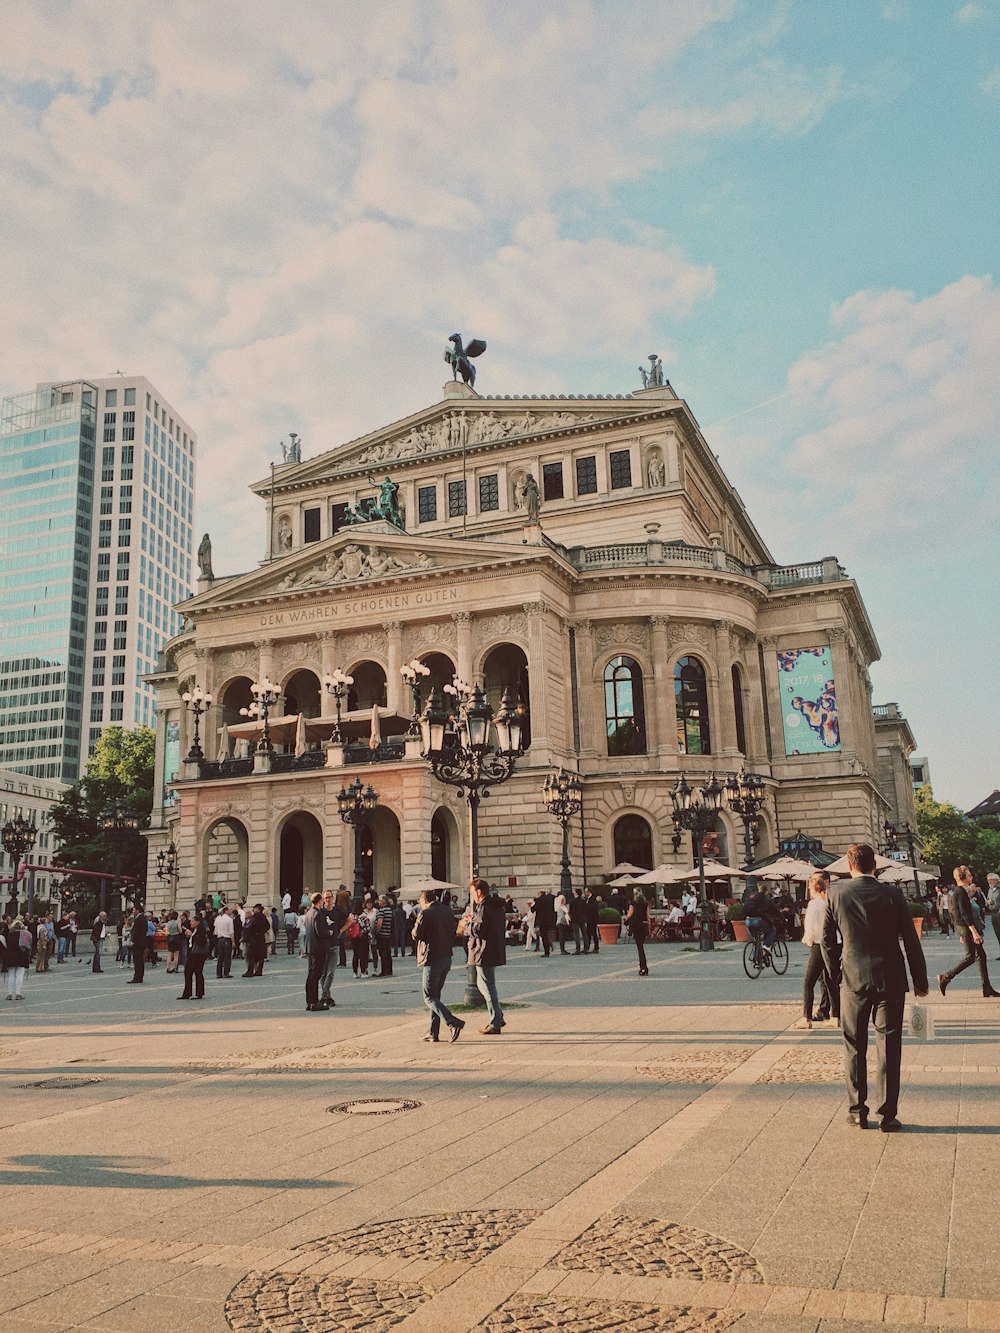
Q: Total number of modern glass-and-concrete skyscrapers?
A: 1